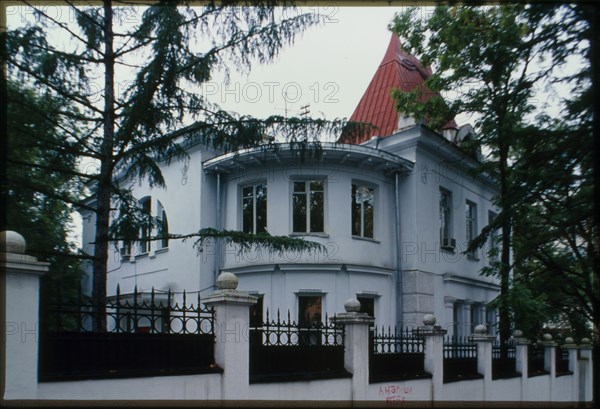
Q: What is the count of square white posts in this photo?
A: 9